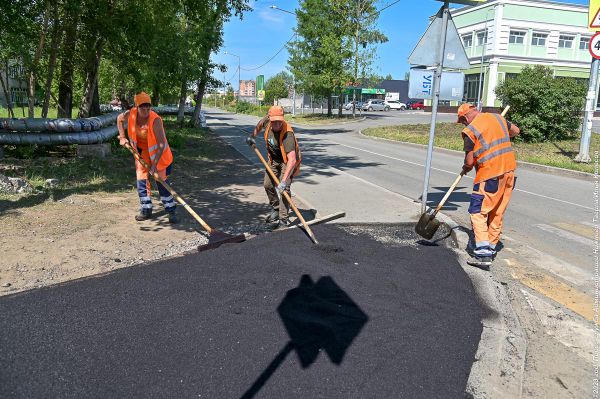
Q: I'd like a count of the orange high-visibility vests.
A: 3